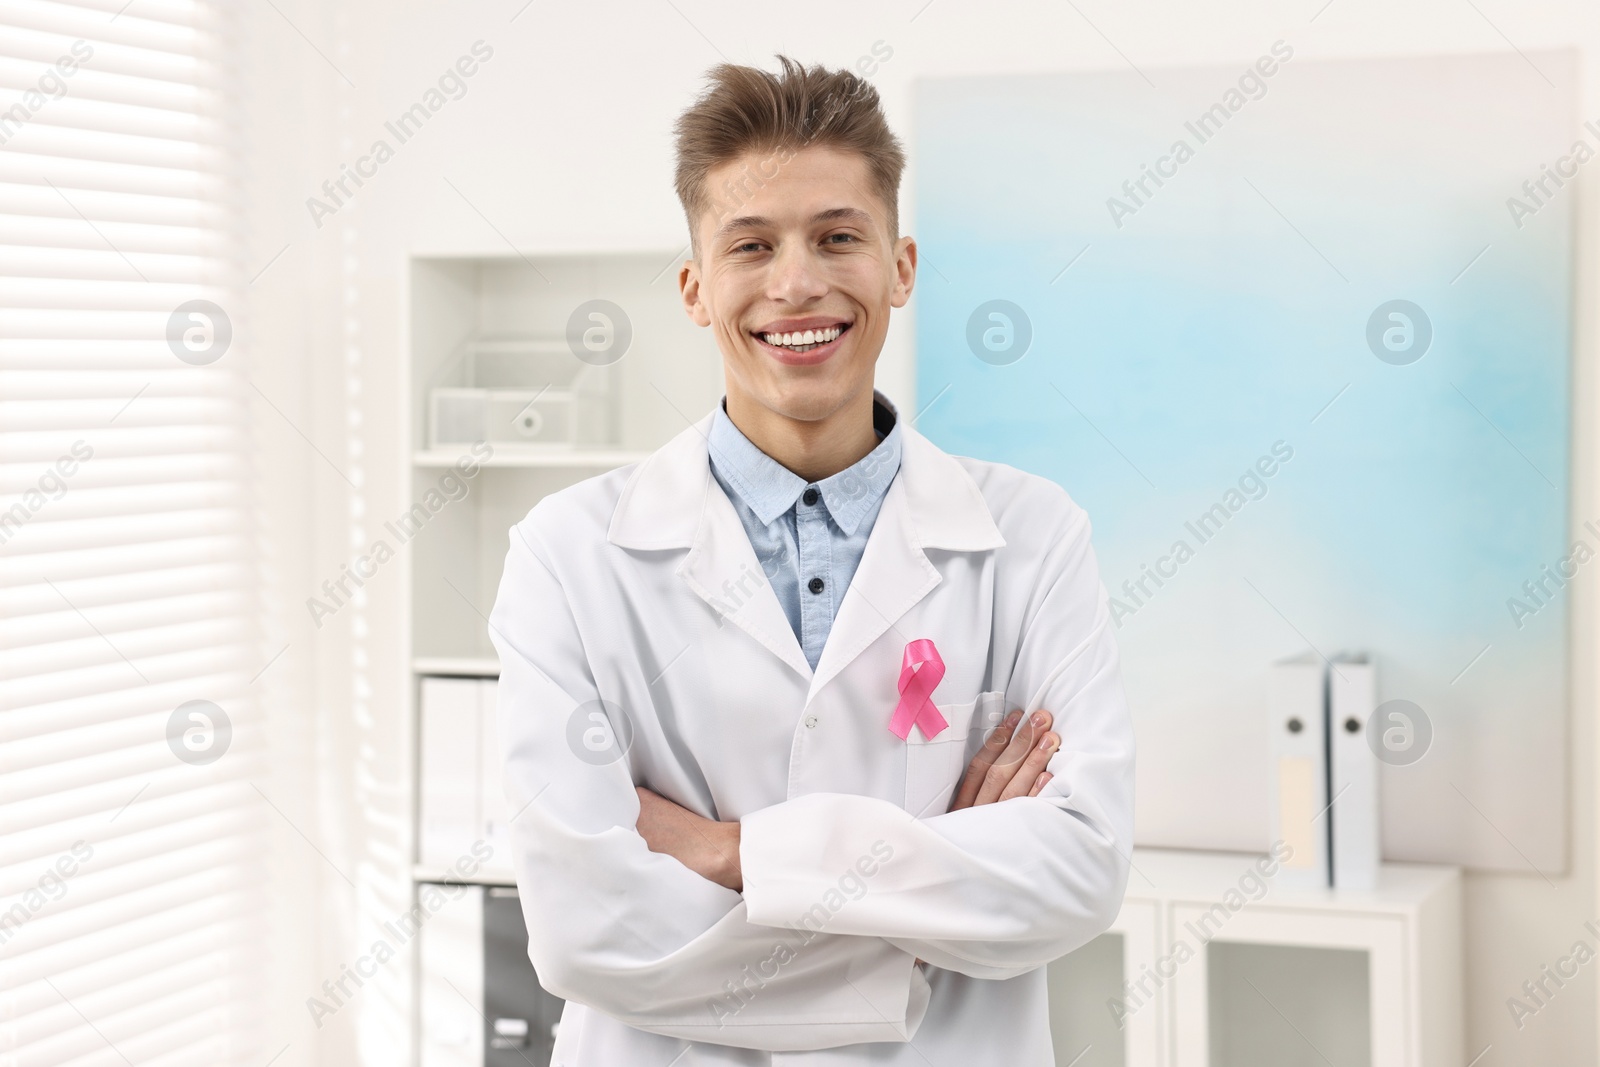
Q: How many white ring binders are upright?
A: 2